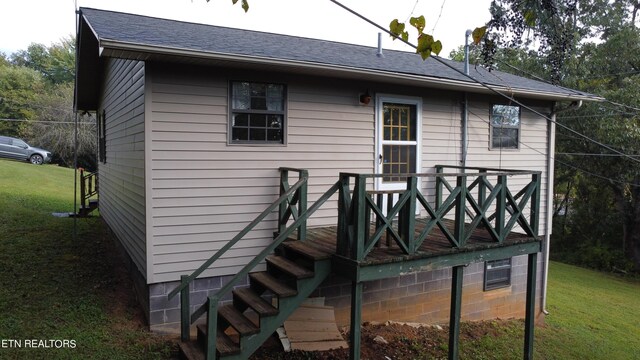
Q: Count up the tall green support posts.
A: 3